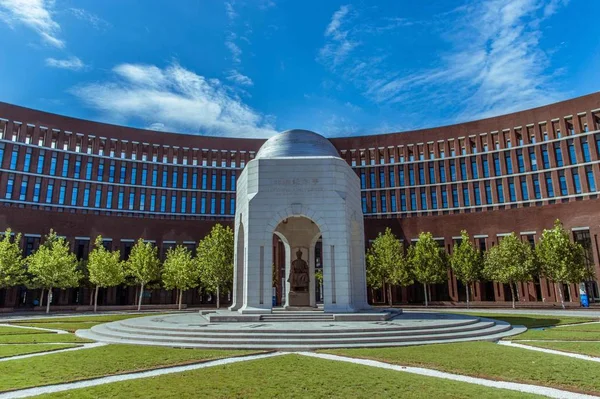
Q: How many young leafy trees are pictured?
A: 11